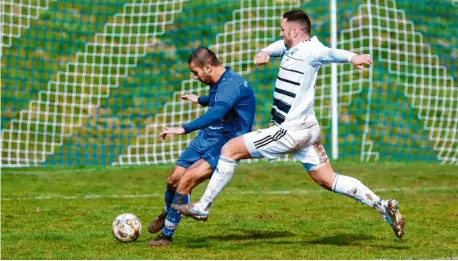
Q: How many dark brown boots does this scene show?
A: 2